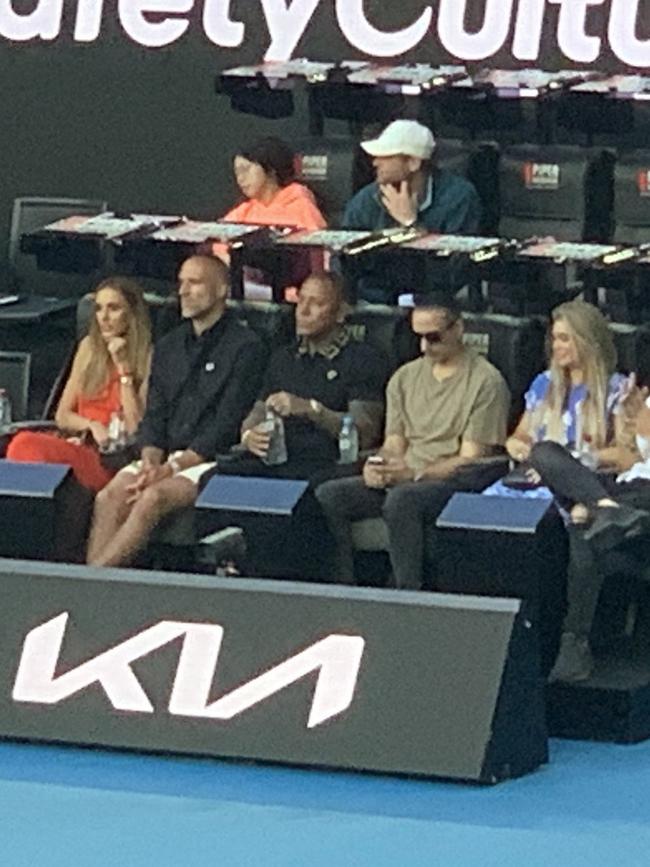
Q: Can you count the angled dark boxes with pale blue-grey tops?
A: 3